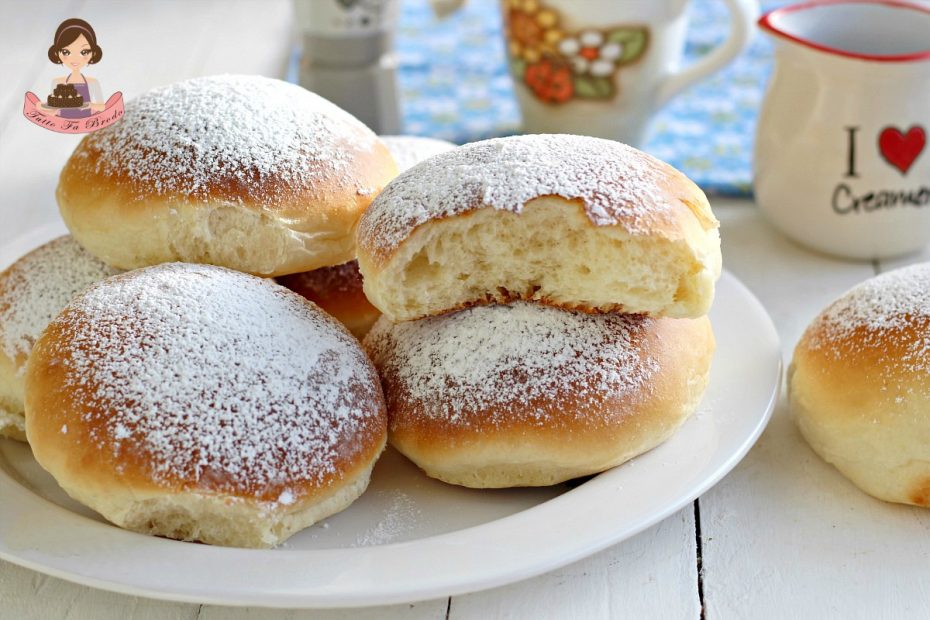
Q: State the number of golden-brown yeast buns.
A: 7